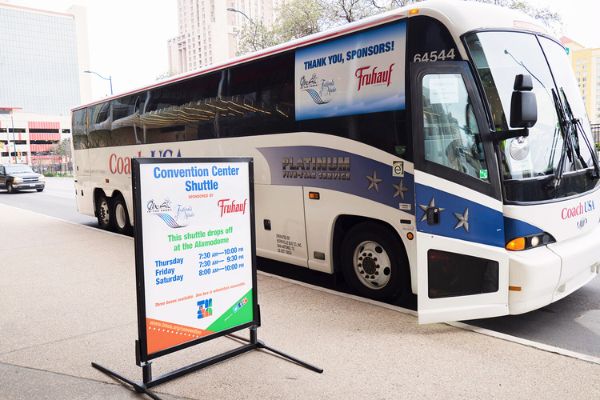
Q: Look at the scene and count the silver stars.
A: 4